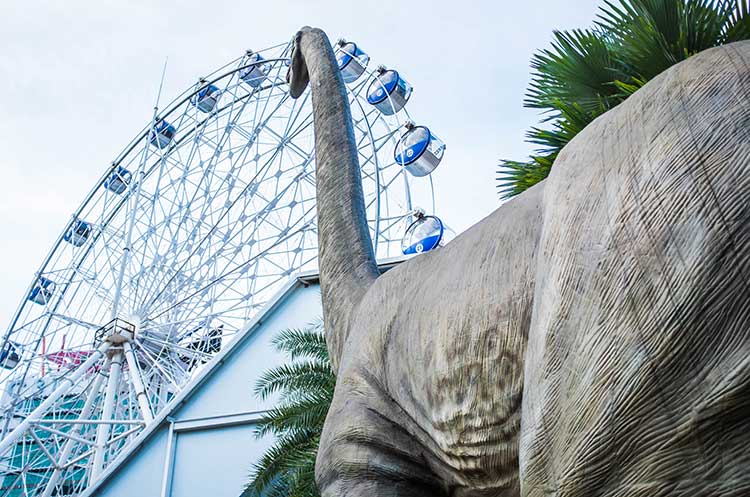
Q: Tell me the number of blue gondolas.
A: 11